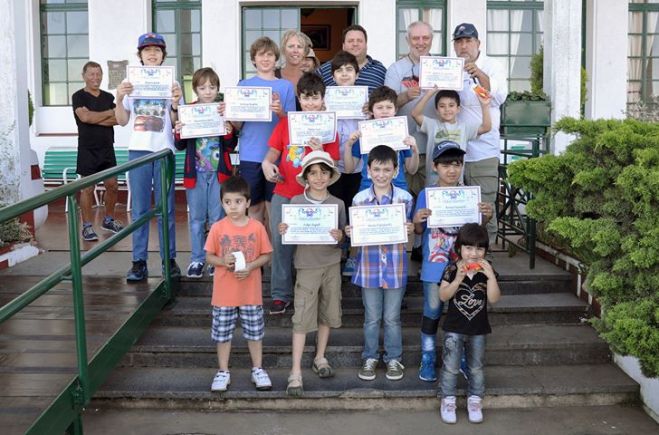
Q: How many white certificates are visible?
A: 10